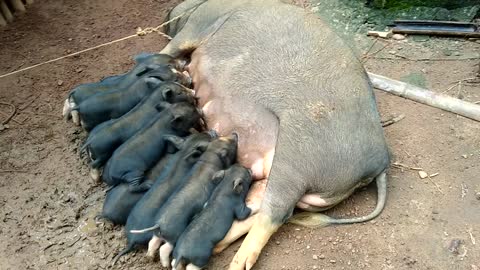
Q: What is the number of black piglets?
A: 9